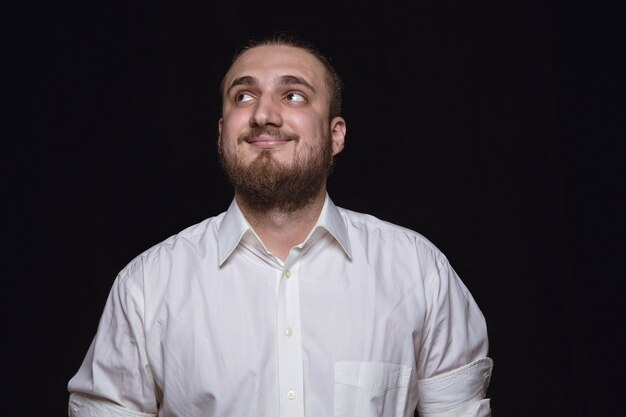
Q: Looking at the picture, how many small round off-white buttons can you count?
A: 3